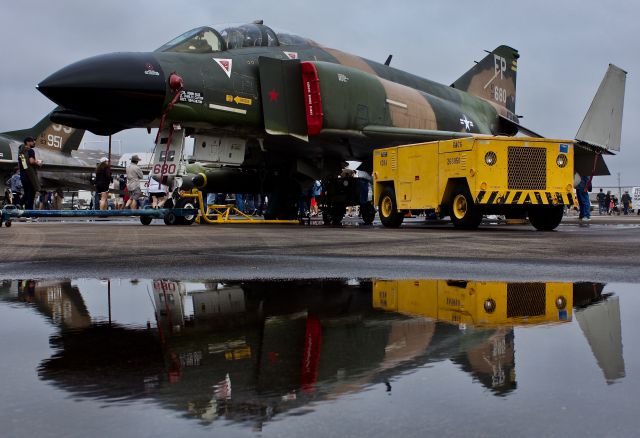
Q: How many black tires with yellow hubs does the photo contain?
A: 2